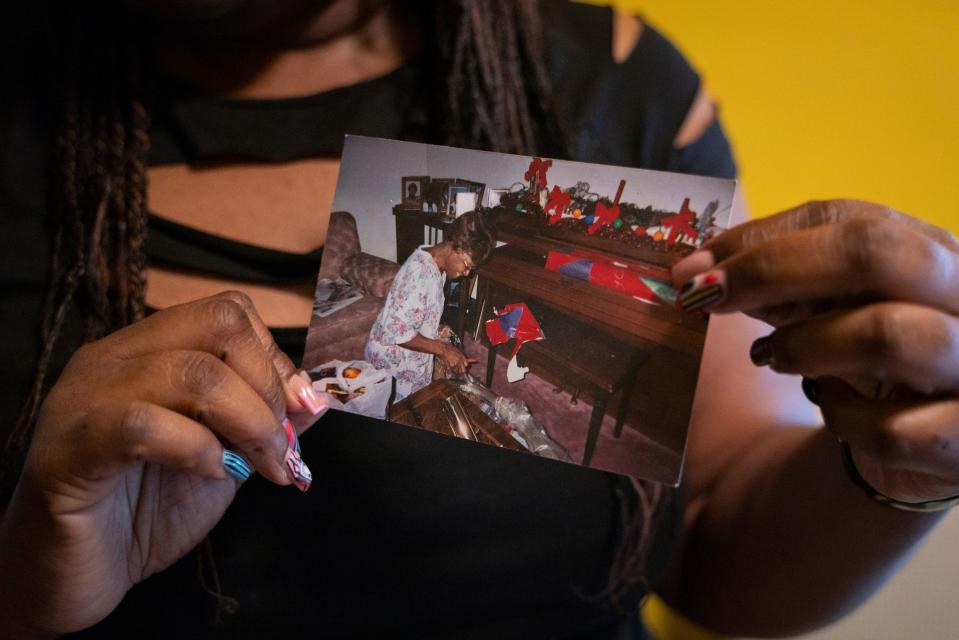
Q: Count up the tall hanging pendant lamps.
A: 0